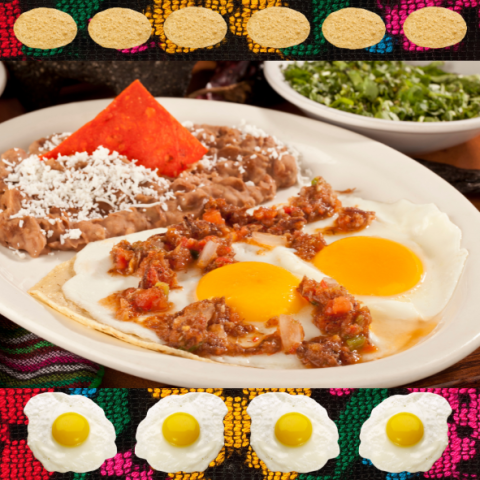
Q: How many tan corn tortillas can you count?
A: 7